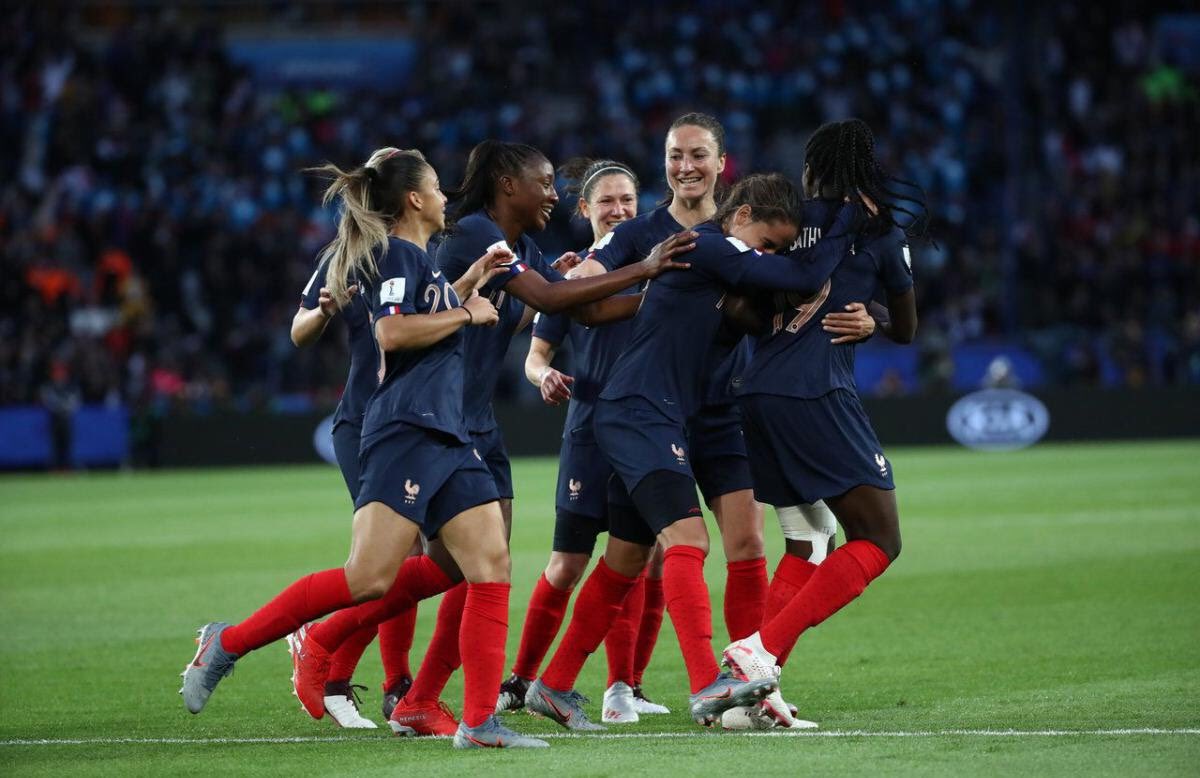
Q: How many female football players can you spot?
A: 7